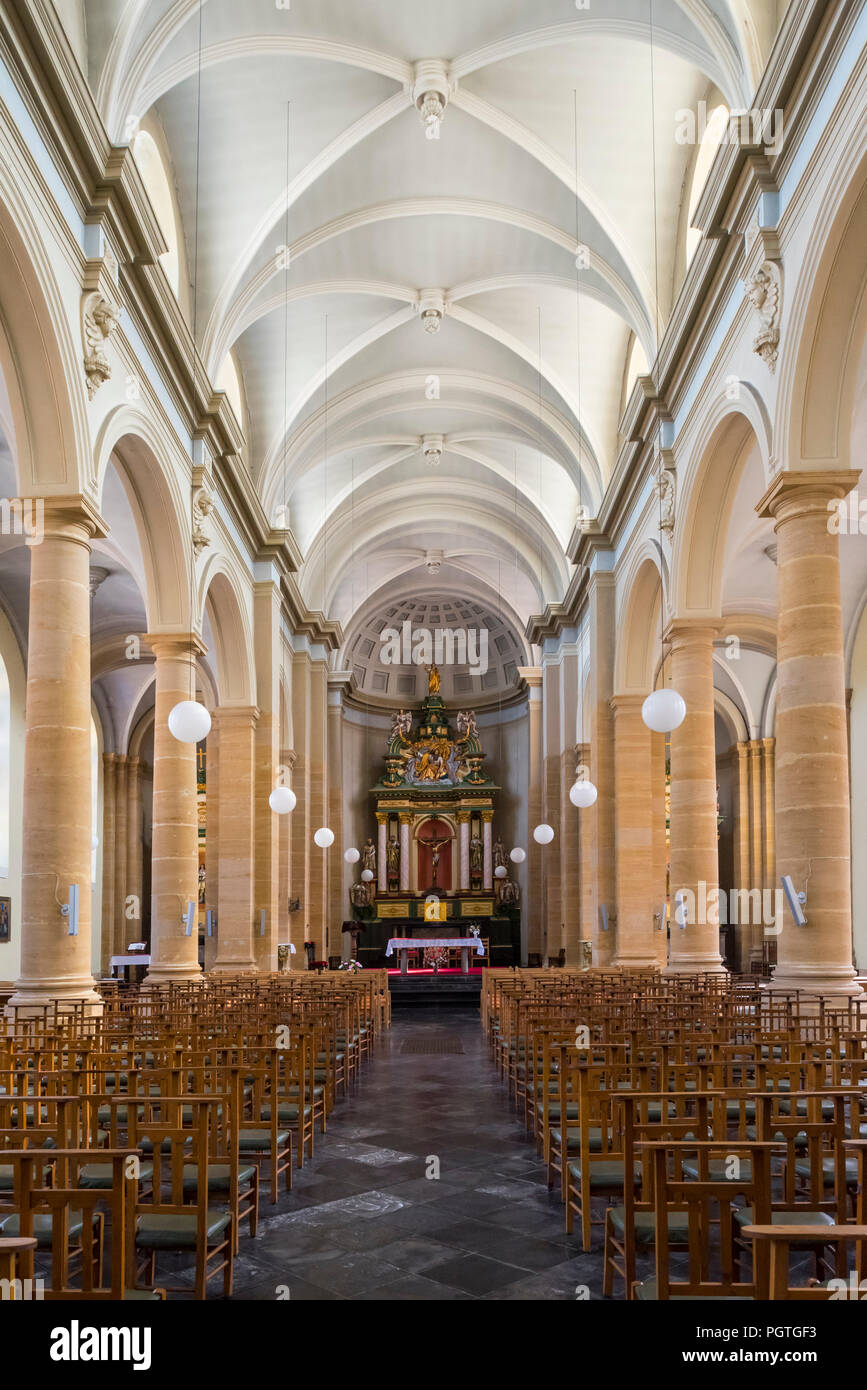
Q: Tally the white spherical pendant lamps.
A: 10